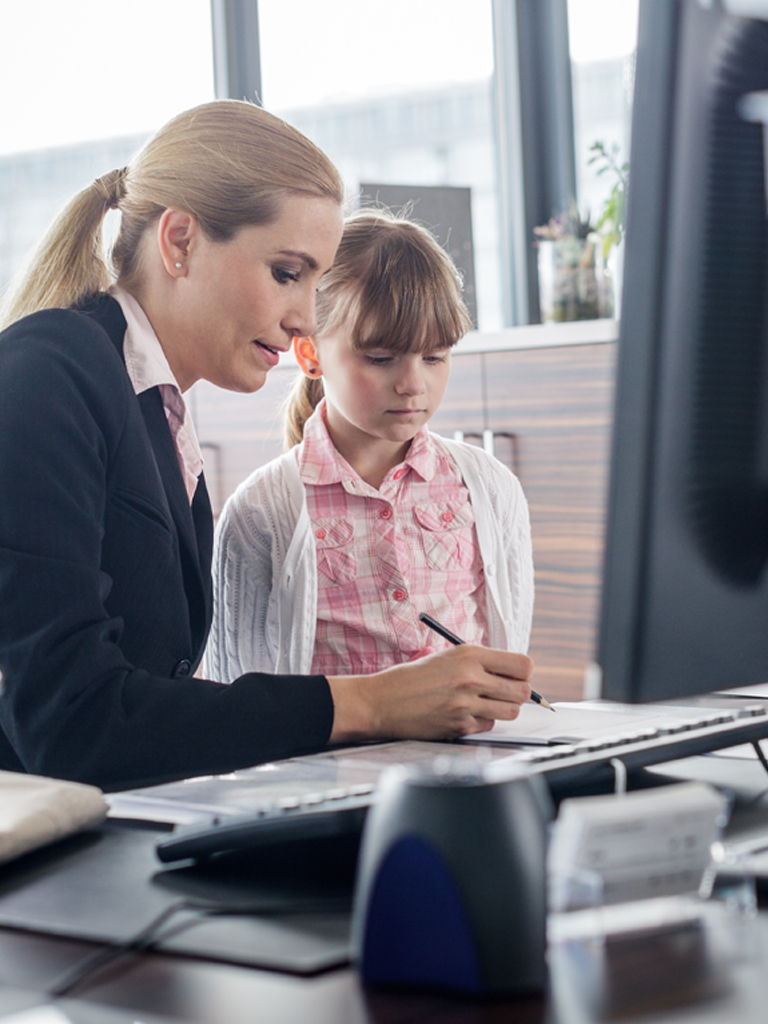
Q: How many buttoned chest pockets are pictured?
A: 2